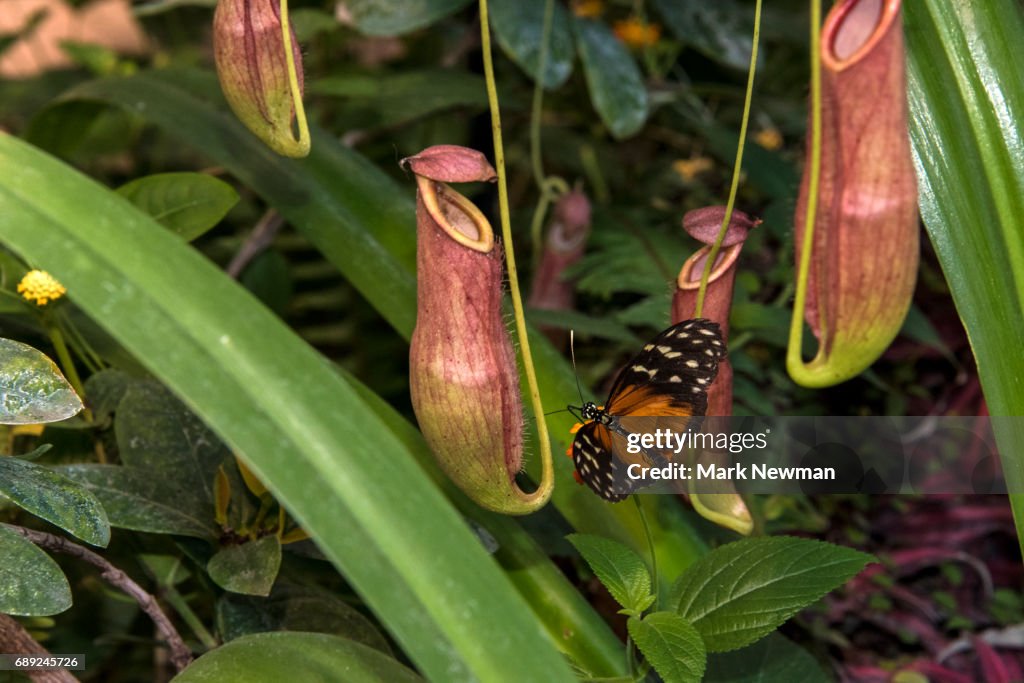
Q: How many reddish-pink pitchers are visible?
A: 5